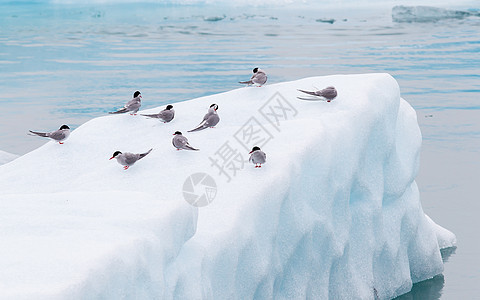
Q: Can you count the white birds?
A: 9